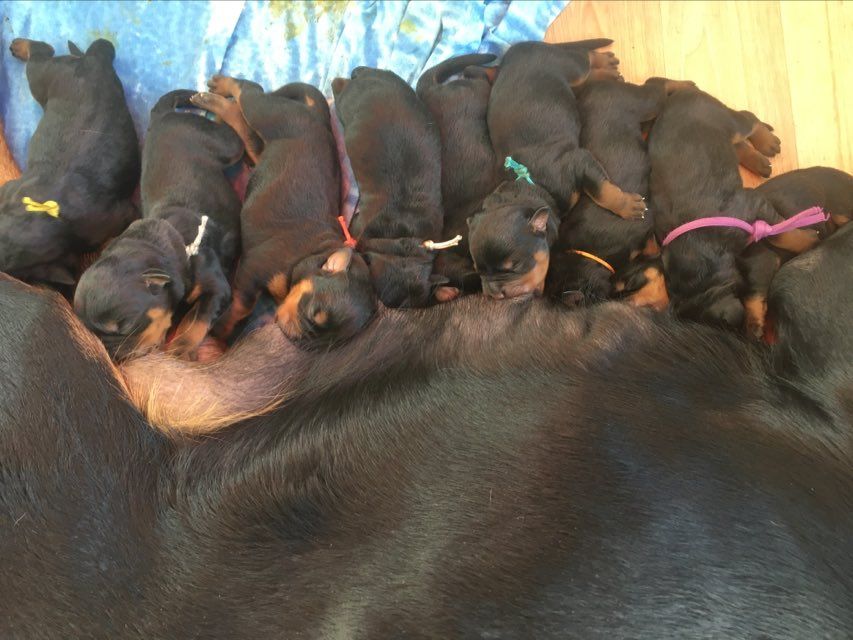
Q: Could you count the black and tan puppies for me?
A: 9